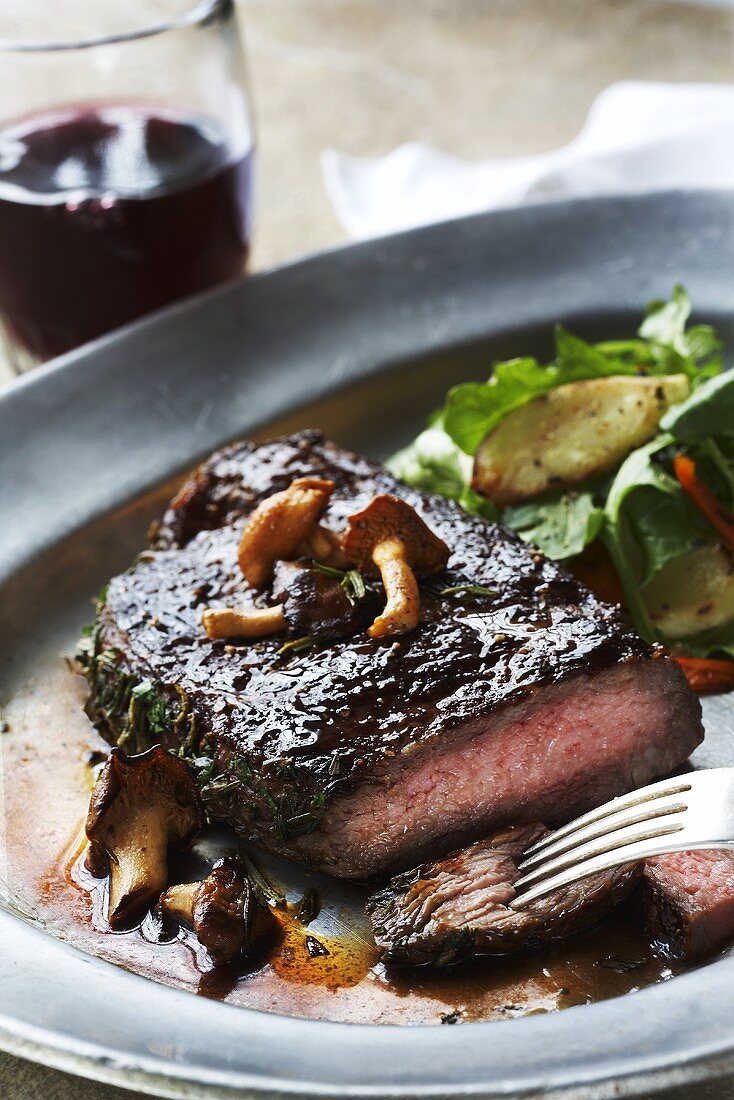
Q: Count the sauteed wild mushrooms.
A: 5